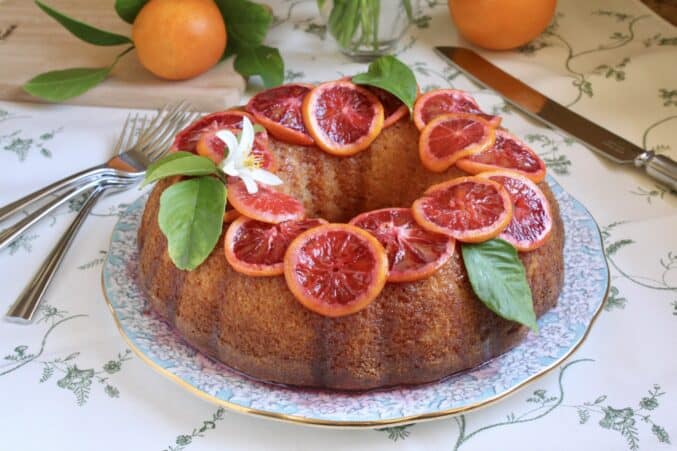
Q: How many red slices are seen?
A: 14